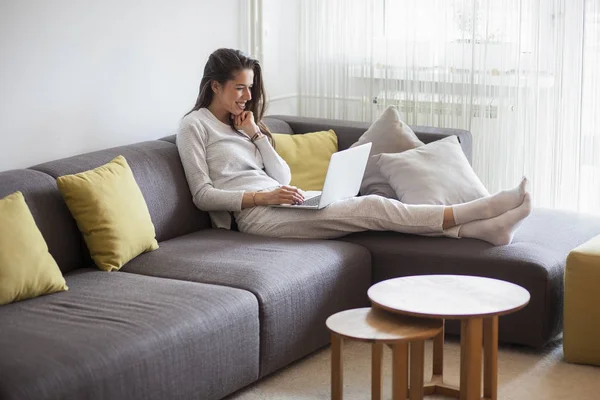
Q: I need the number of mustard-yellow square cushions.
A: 3